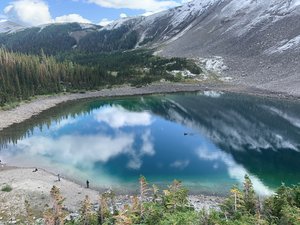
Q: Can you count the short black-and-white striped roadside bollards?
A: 0